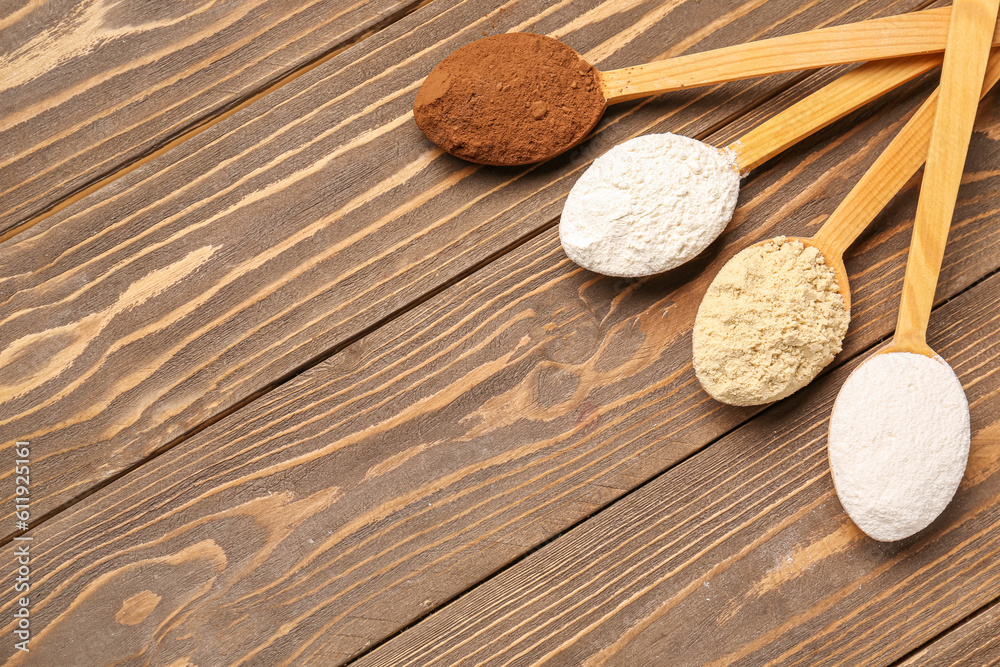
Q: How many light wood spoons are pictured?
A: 4